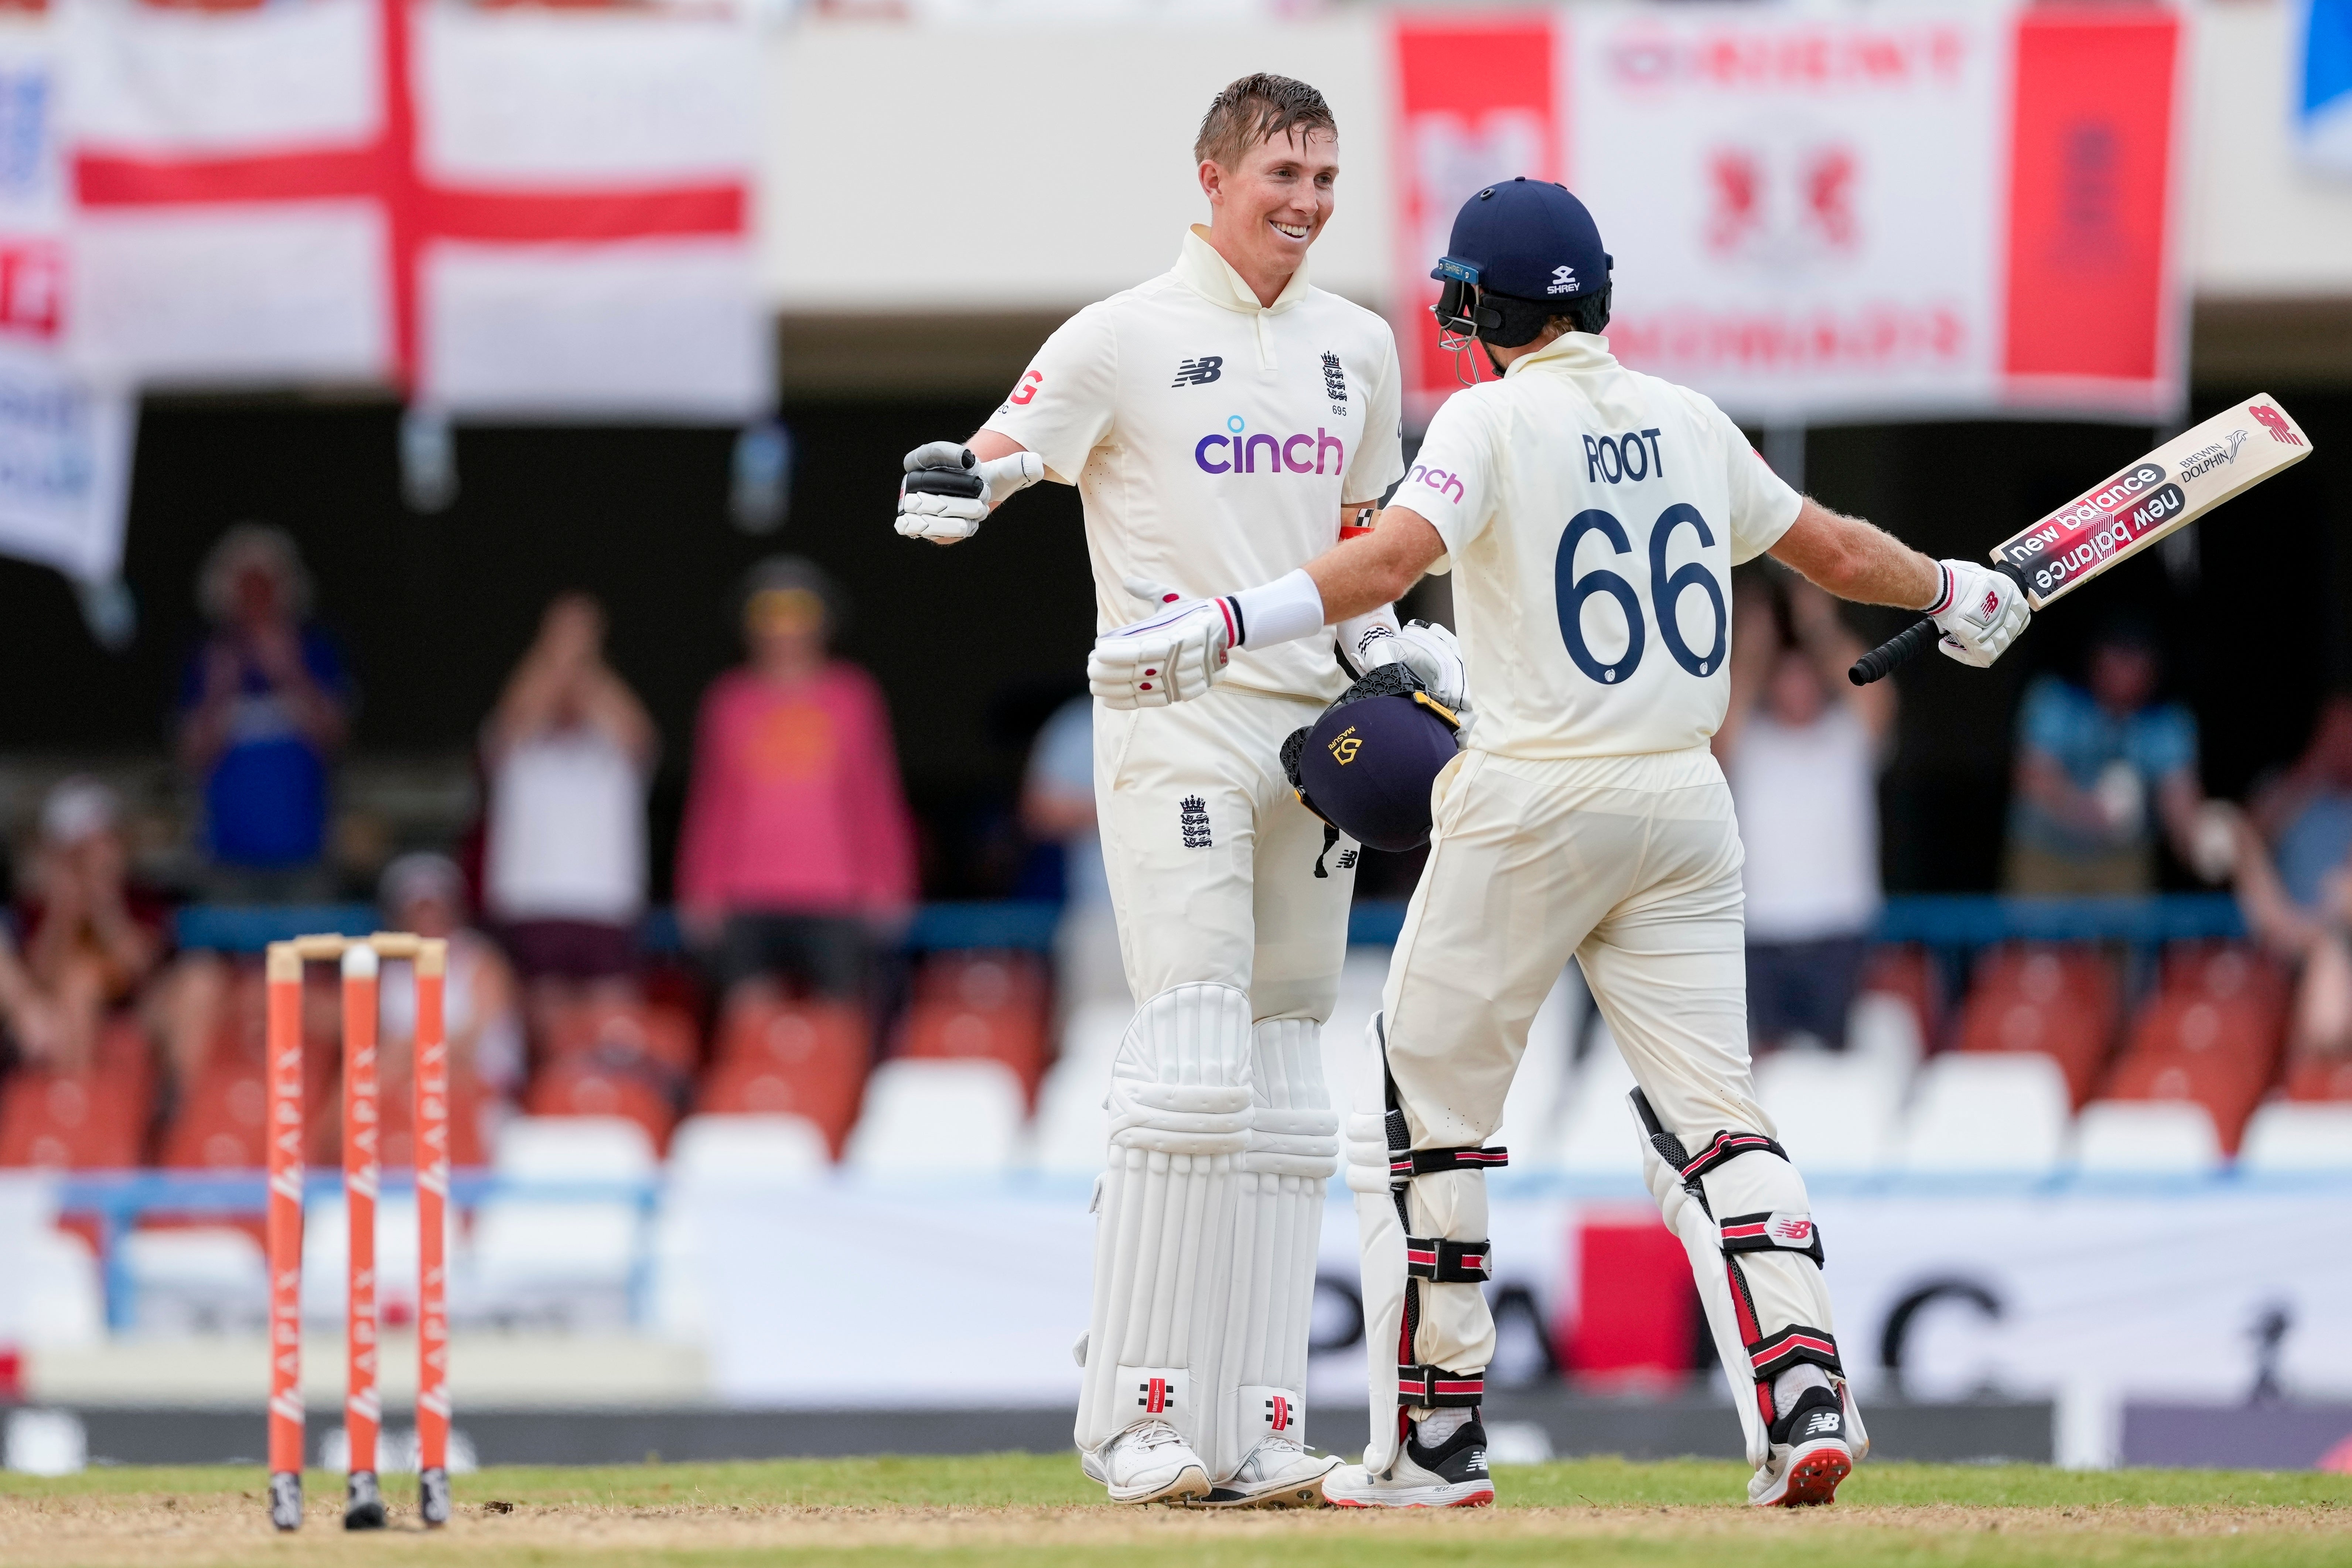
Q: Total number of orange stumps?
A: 3